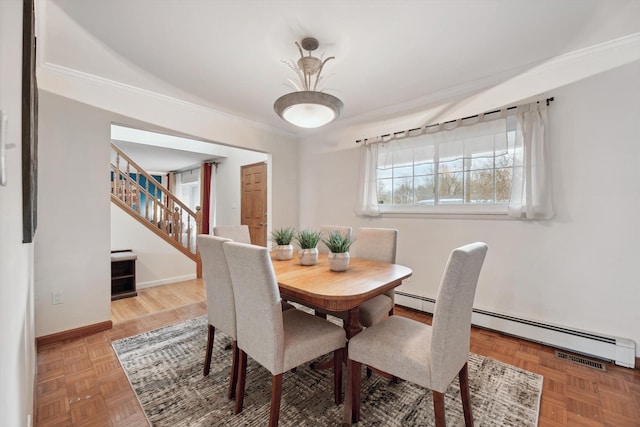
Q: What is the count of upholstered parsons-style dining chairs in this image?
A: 6